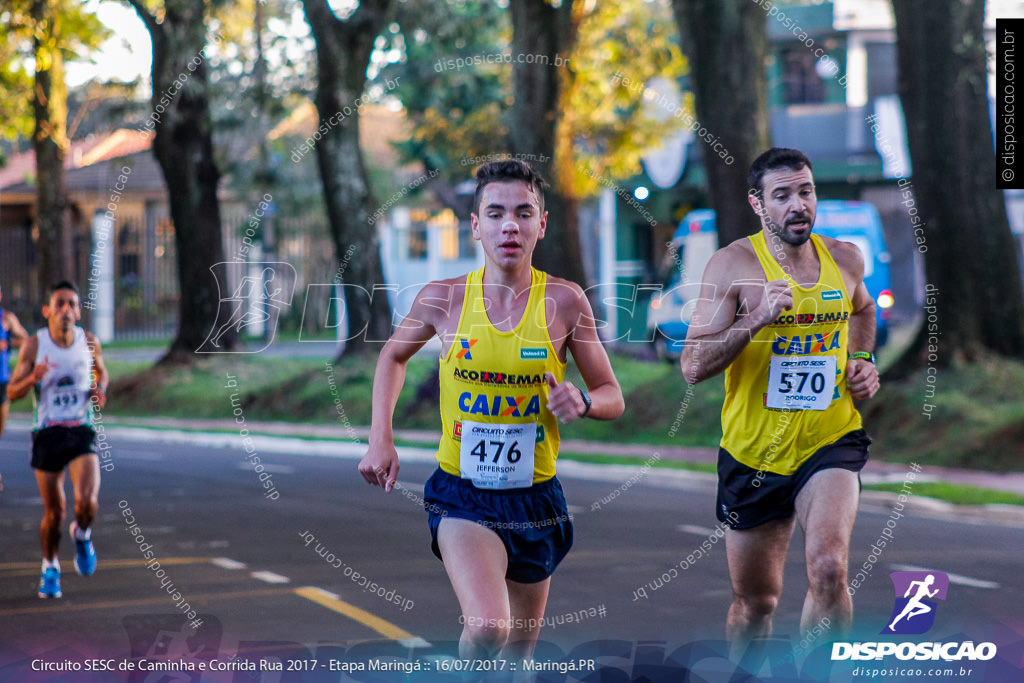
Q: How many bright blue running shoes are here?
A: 2